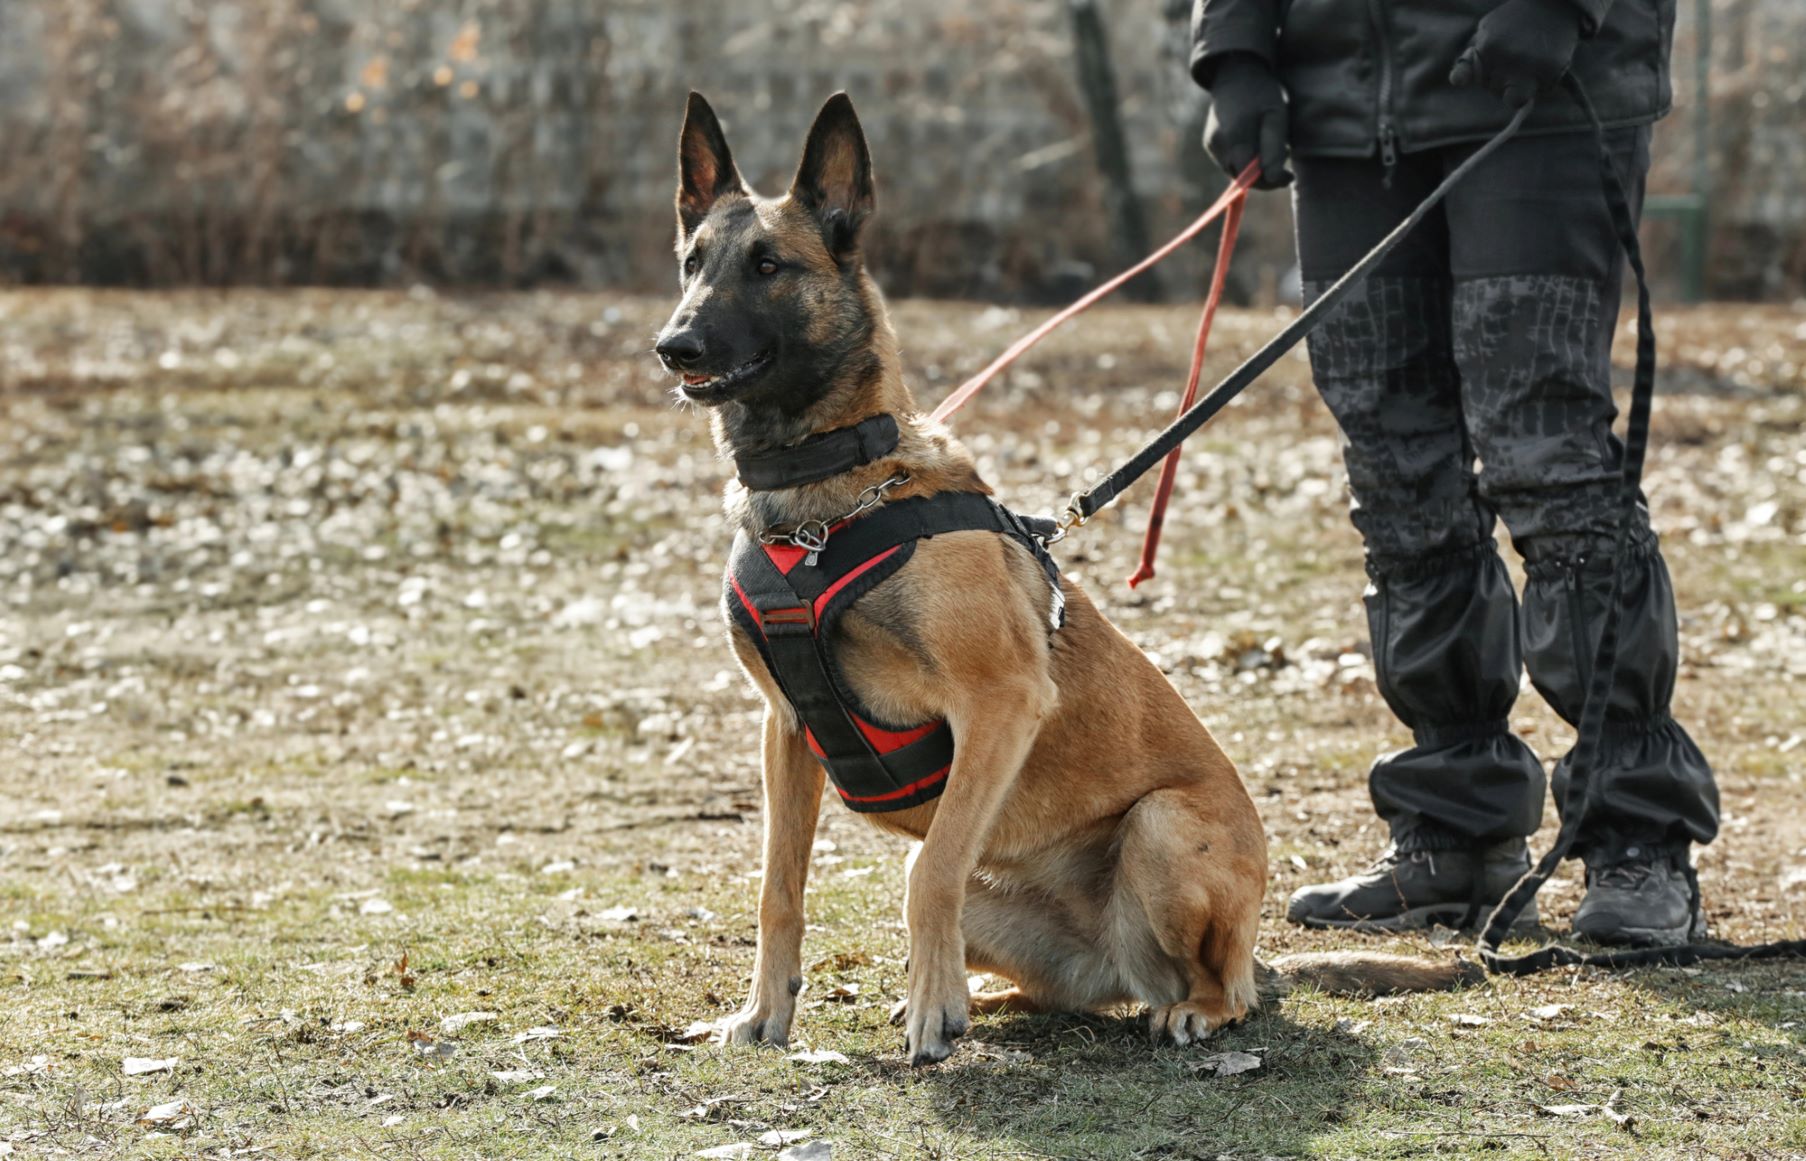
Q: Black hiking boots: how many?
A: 2